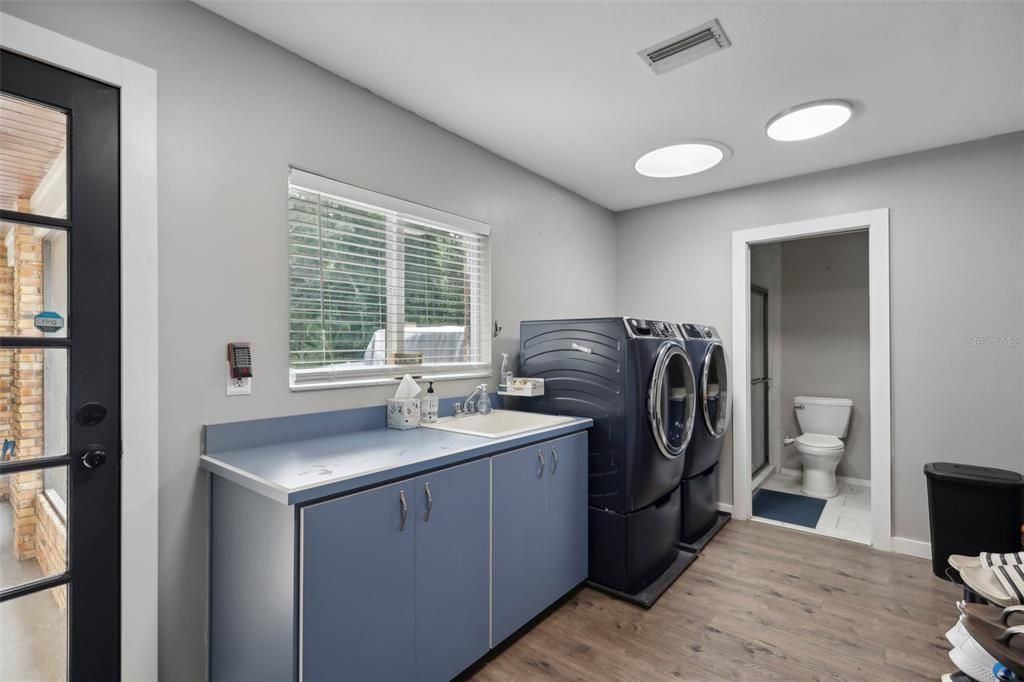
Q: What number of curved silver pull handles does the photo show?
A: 4